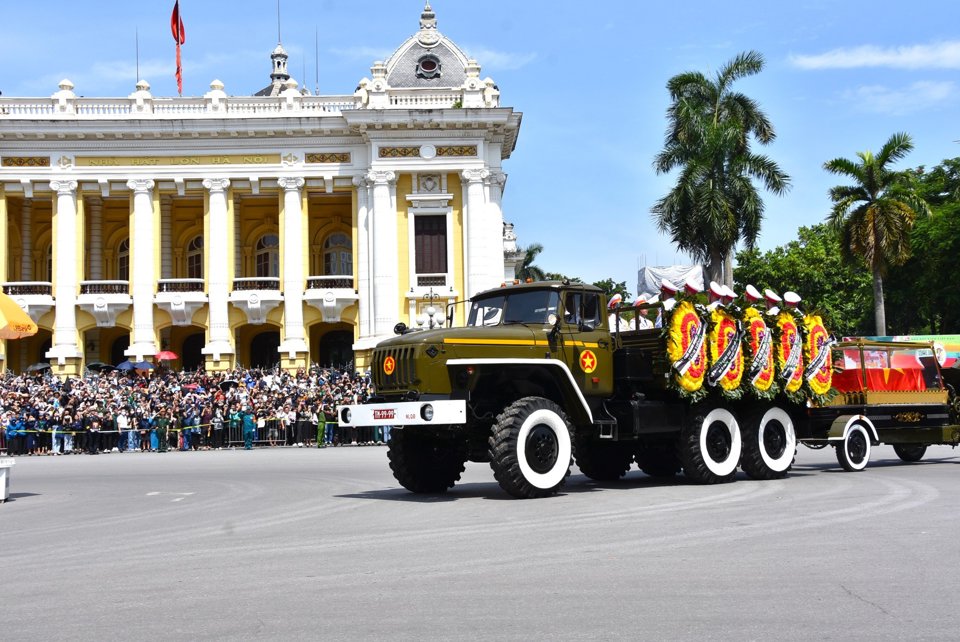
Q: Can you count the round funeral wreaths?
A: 5